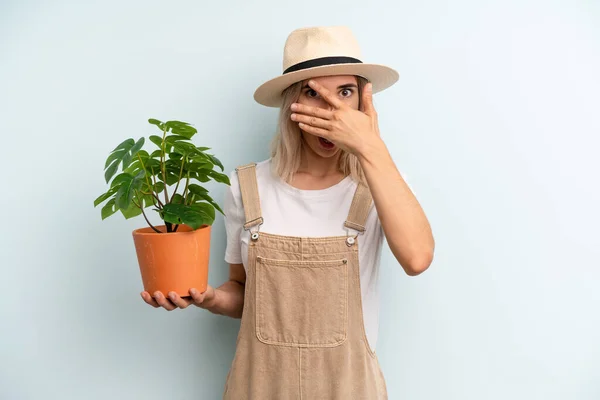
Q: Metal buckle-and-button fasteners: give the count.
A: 2